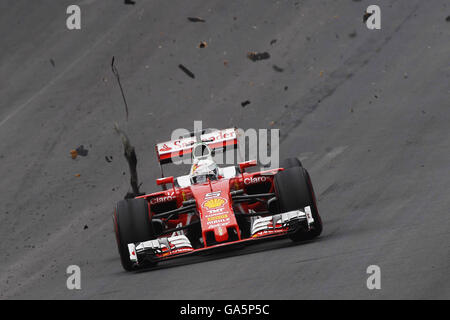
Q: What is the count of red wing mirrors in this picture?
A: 2